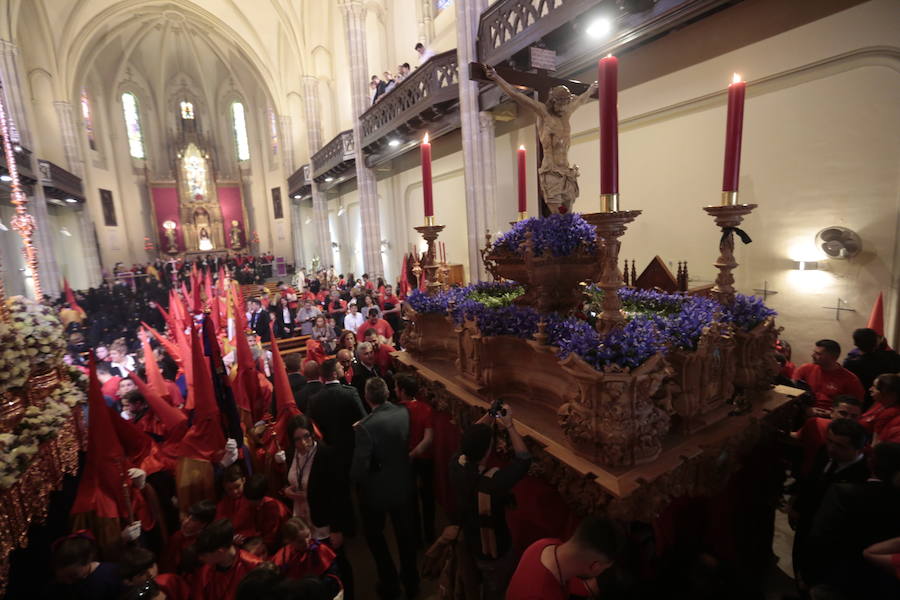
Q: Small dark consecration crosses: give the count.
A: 2